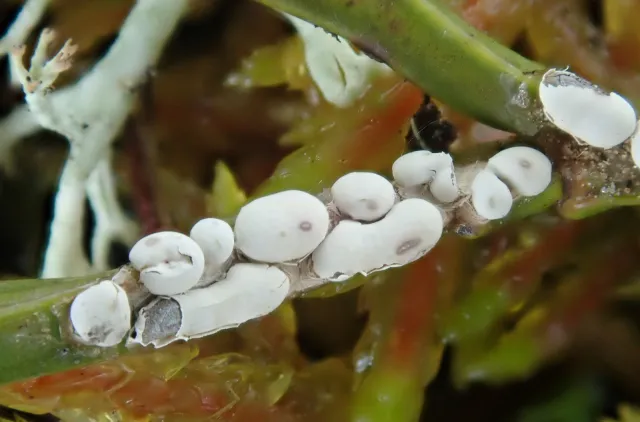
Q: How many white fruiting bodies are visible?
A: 12